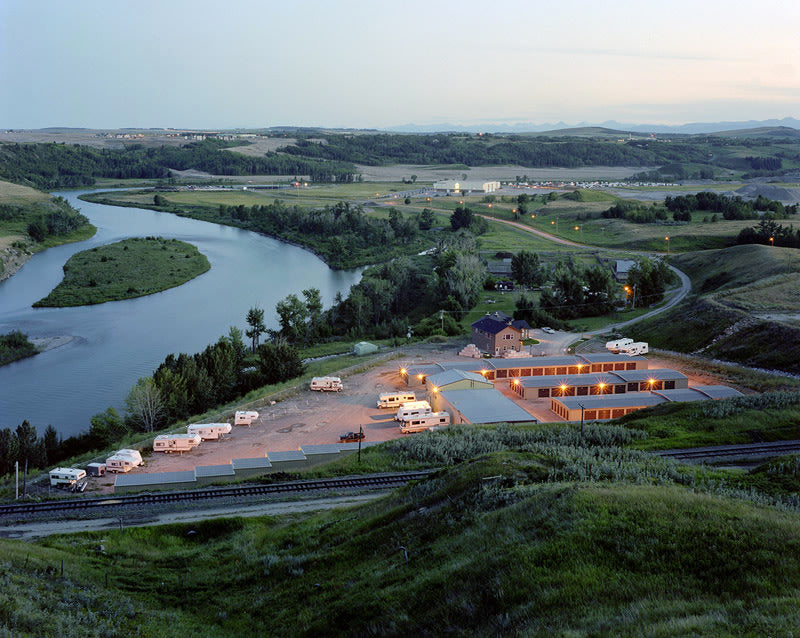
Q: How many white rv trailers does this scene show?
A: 12